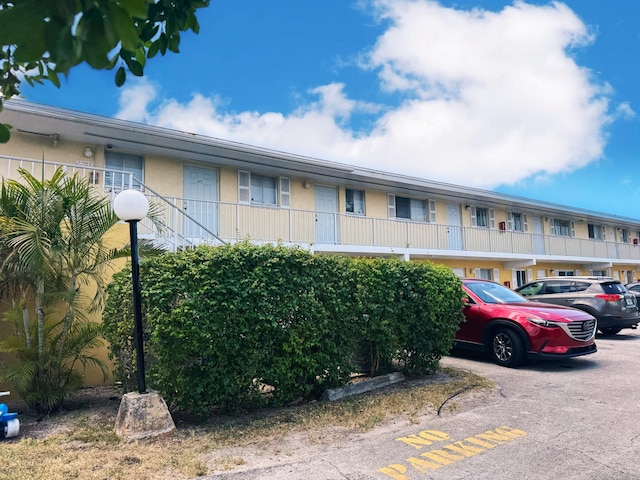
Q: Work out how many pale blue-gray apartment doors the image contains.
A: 5